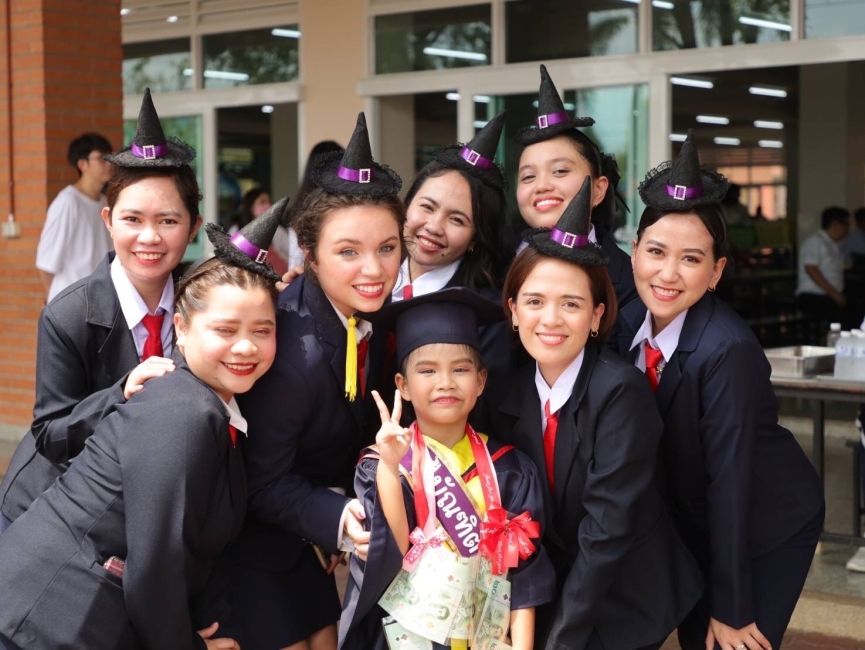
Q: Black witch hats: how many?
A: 7